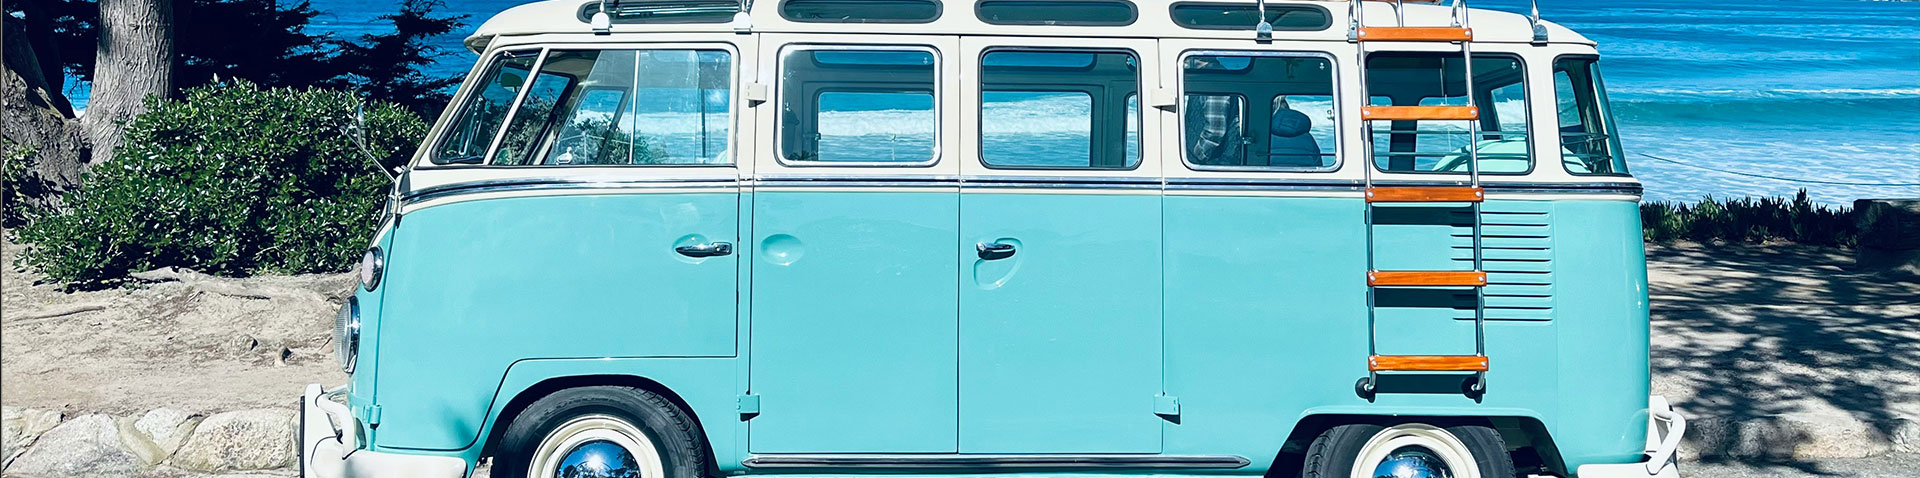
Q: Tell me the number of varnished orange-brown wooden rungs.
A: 5